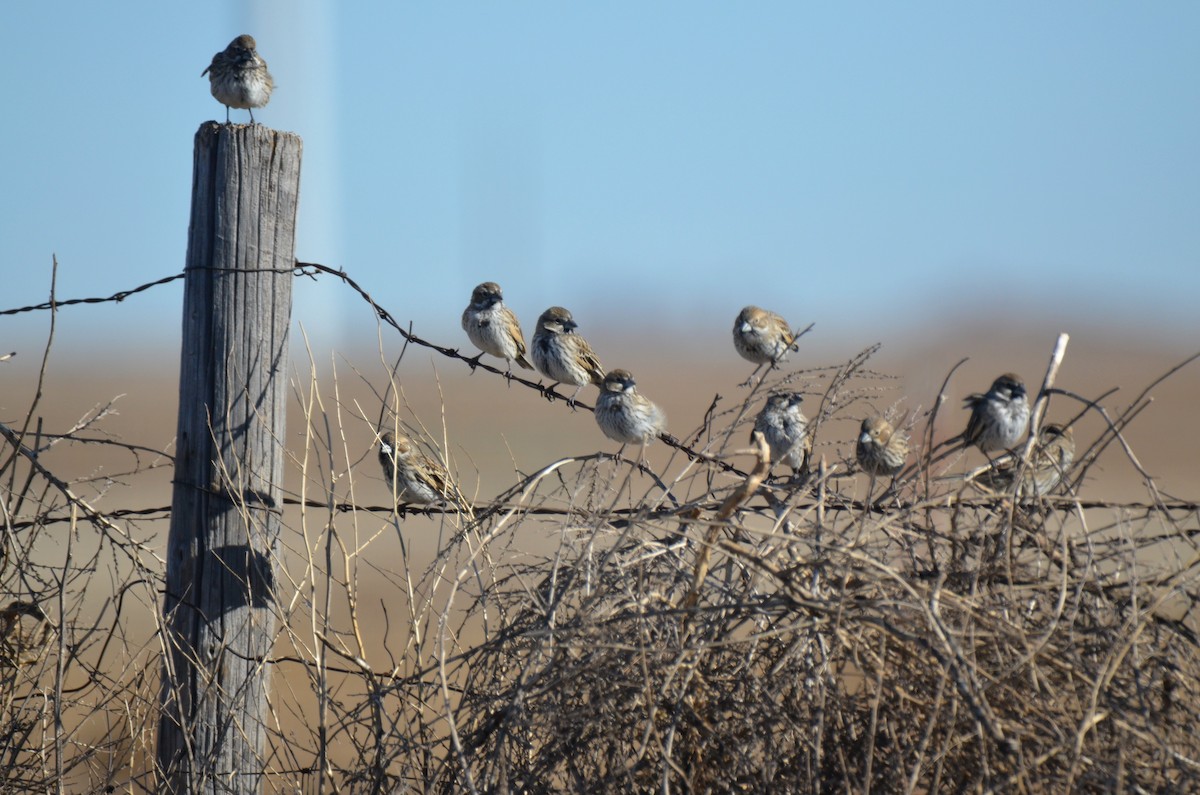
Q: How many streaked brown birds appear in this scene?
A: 10